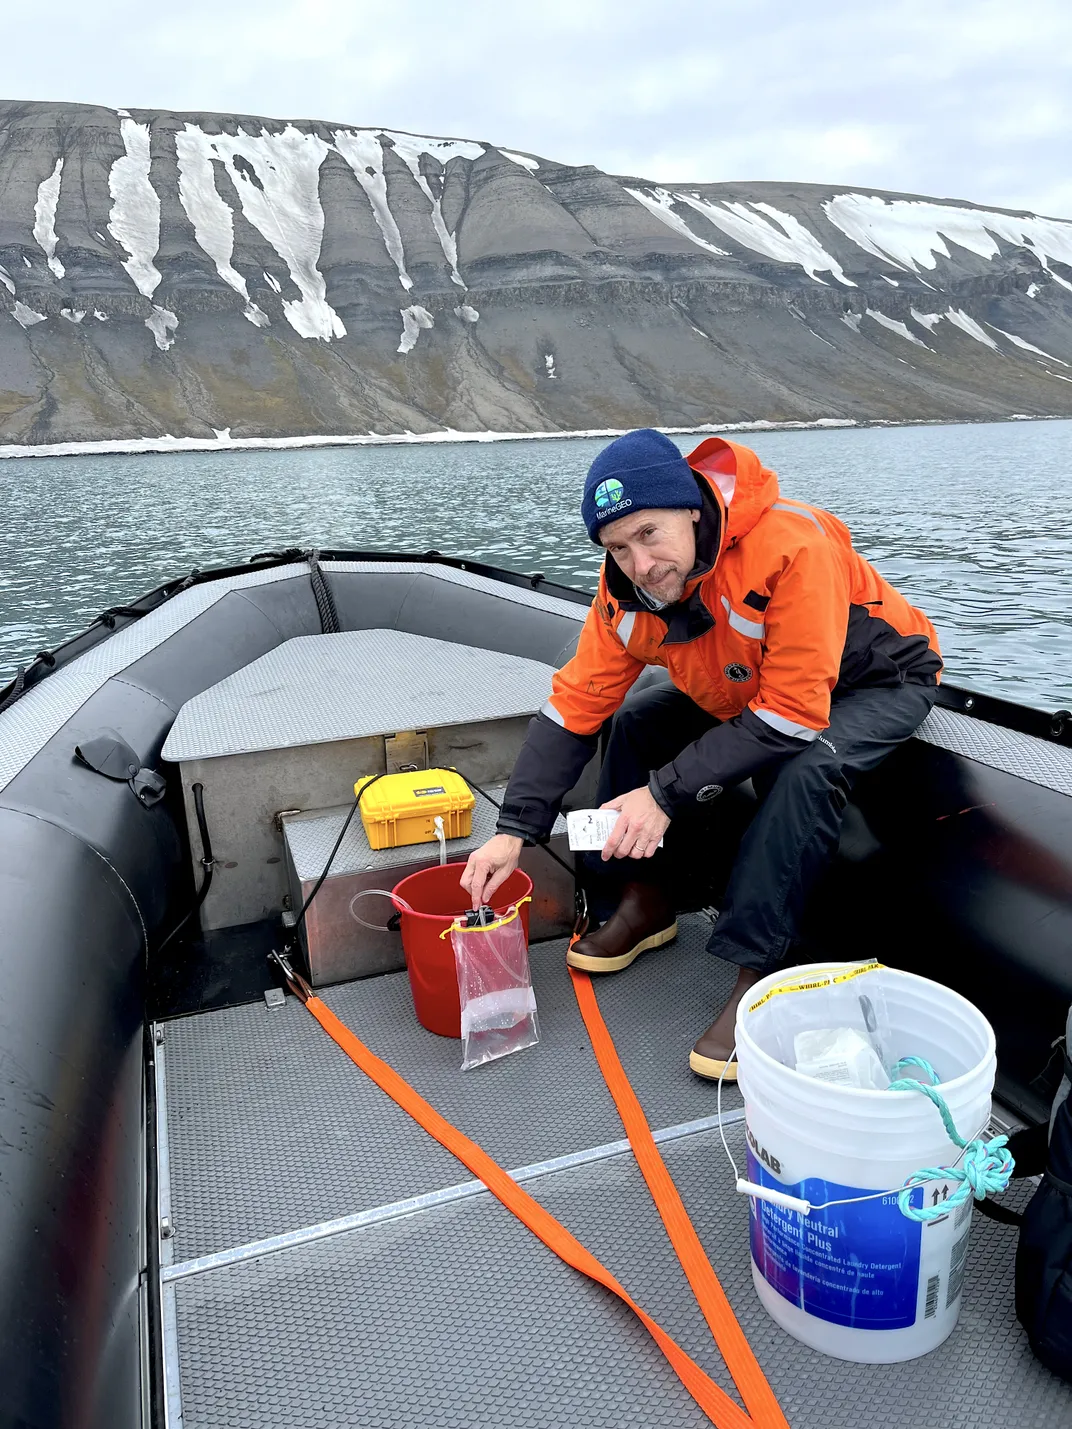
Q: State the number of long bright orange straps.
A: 2